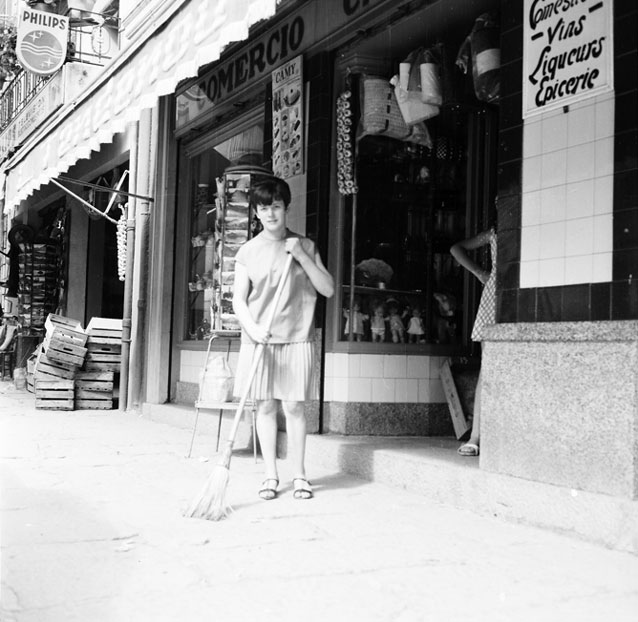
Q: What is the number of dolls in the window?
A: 4